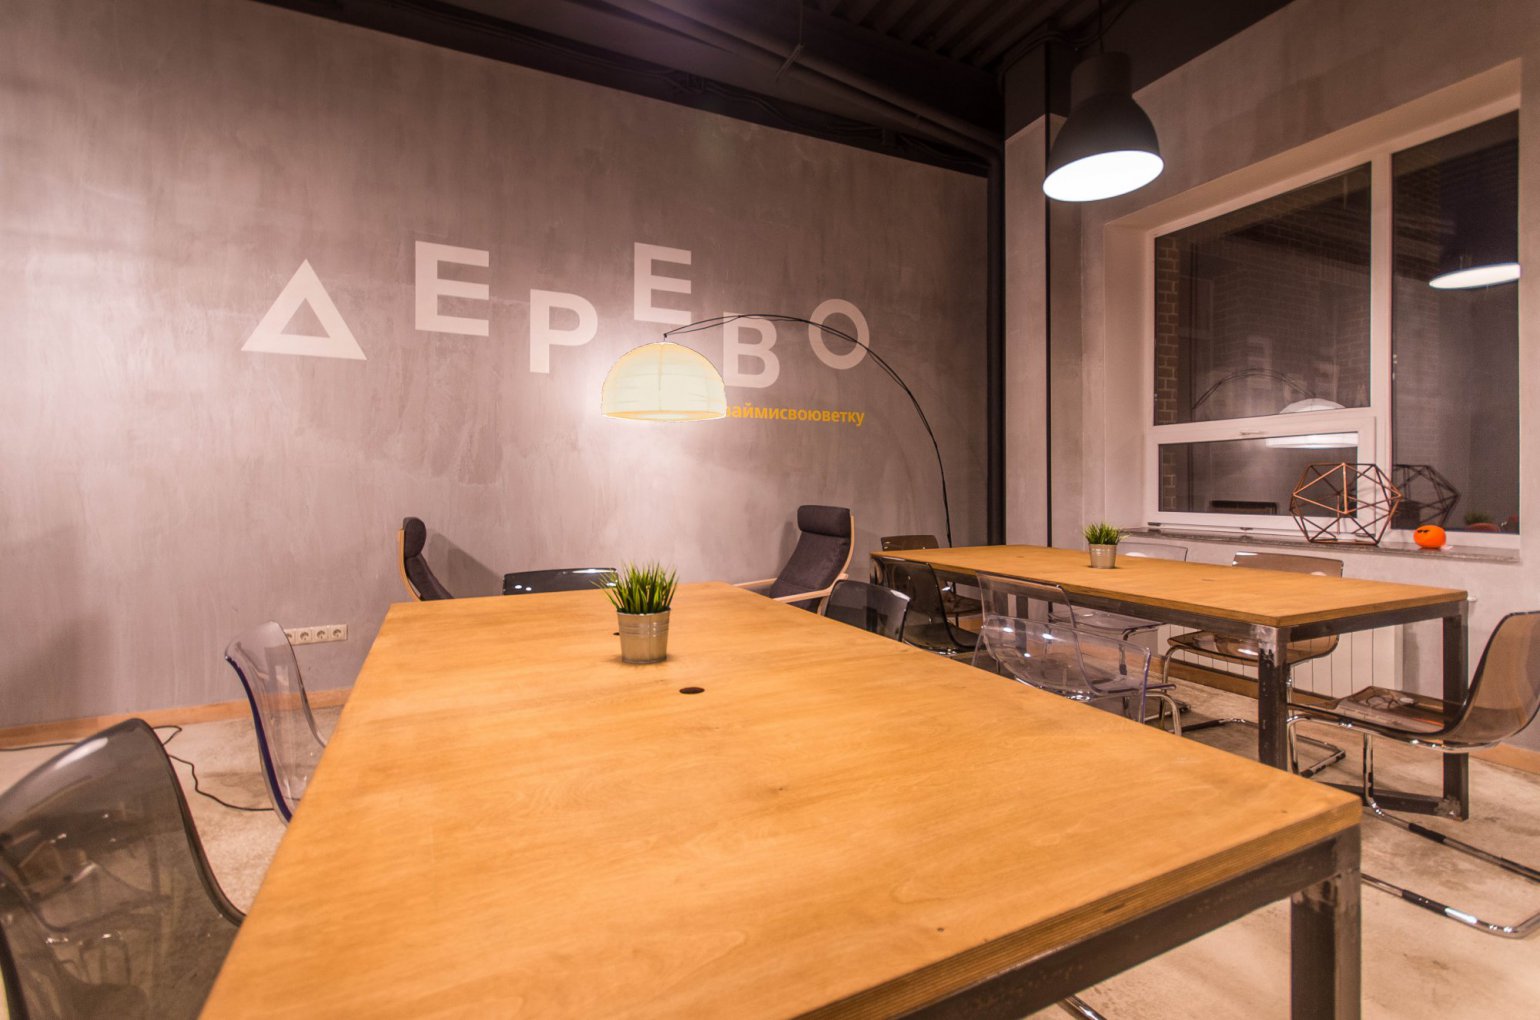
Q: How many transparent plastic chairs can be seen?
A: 11